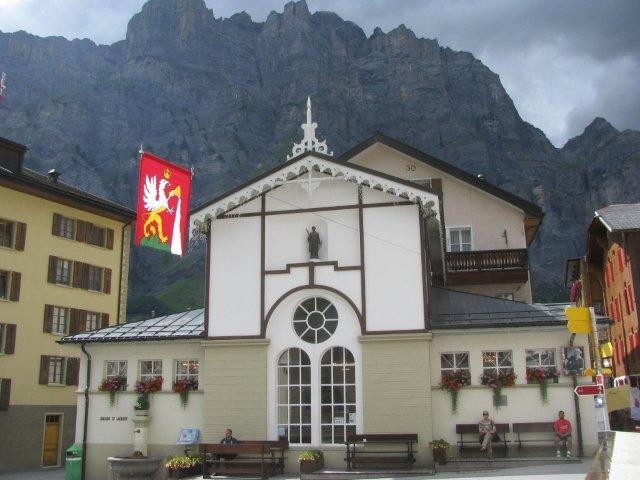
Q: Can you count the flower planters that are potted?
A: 3